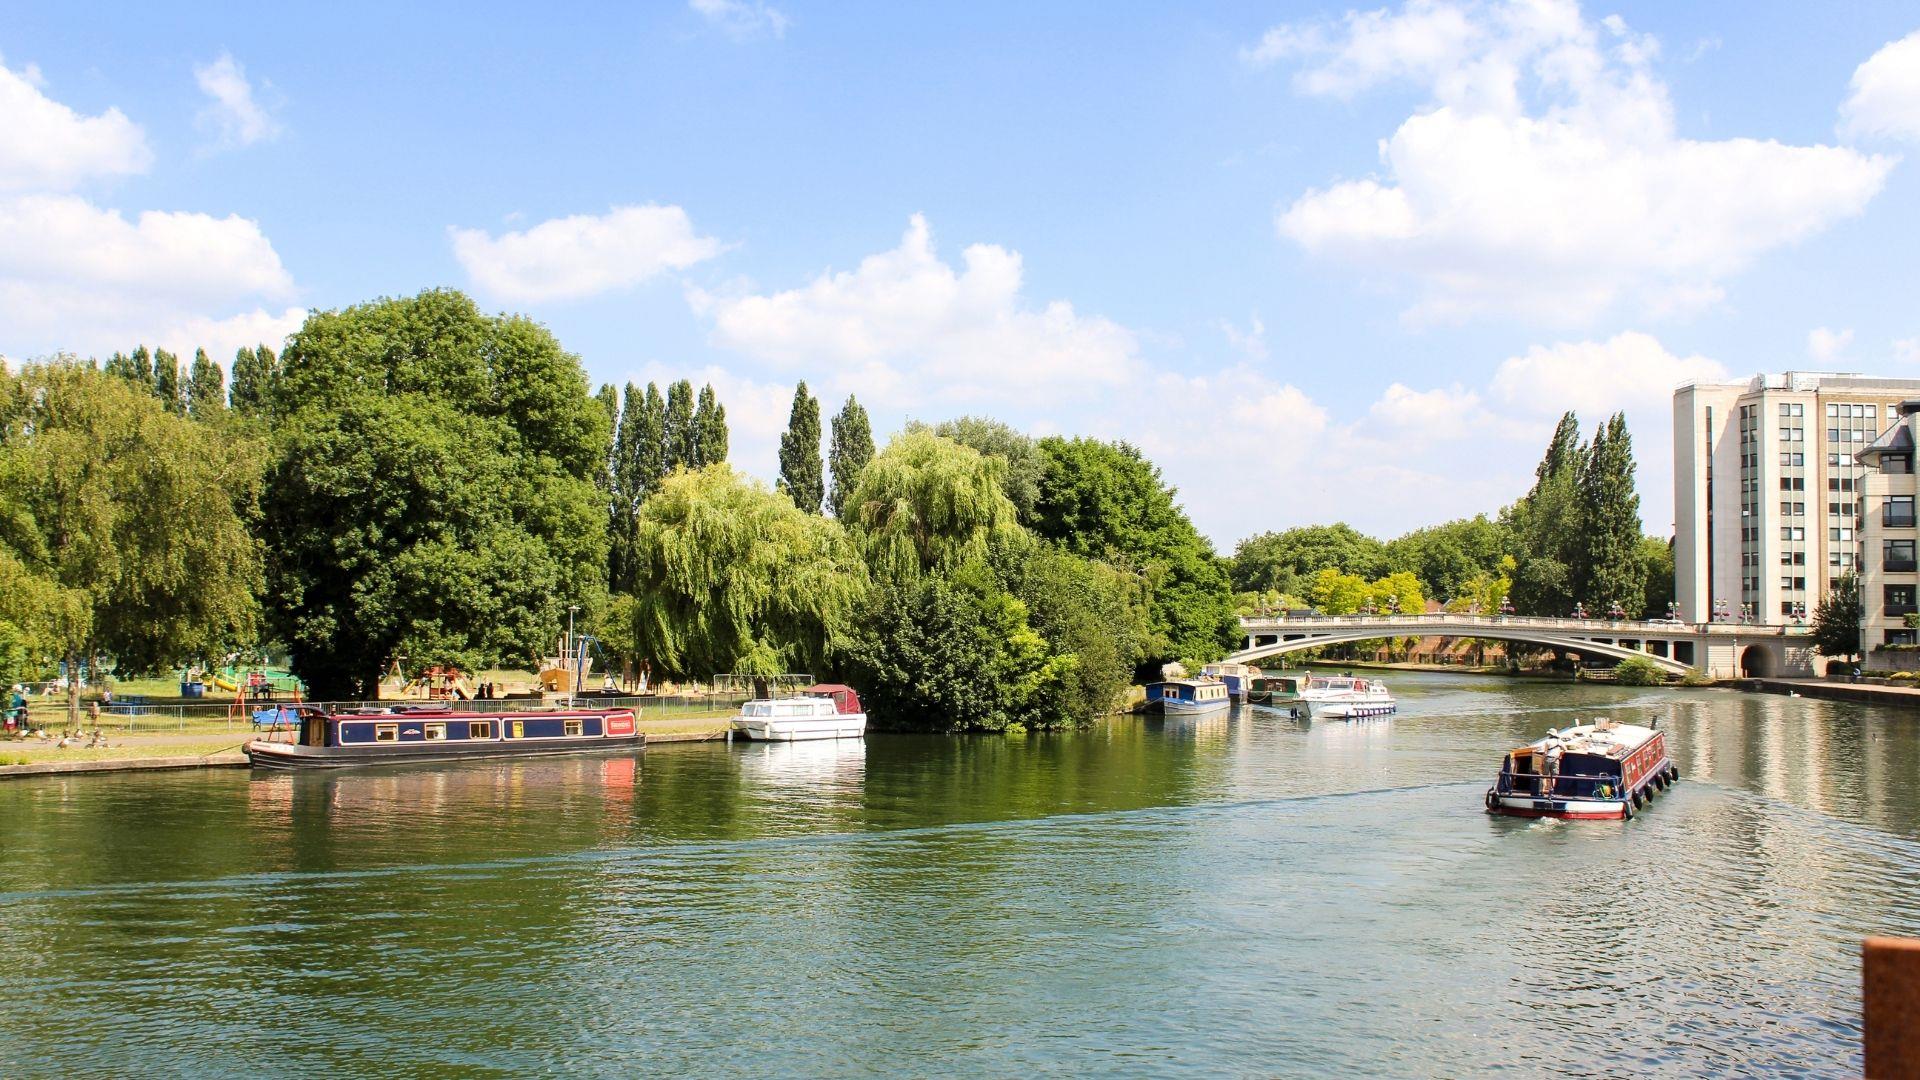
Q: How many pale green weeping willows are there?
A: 2